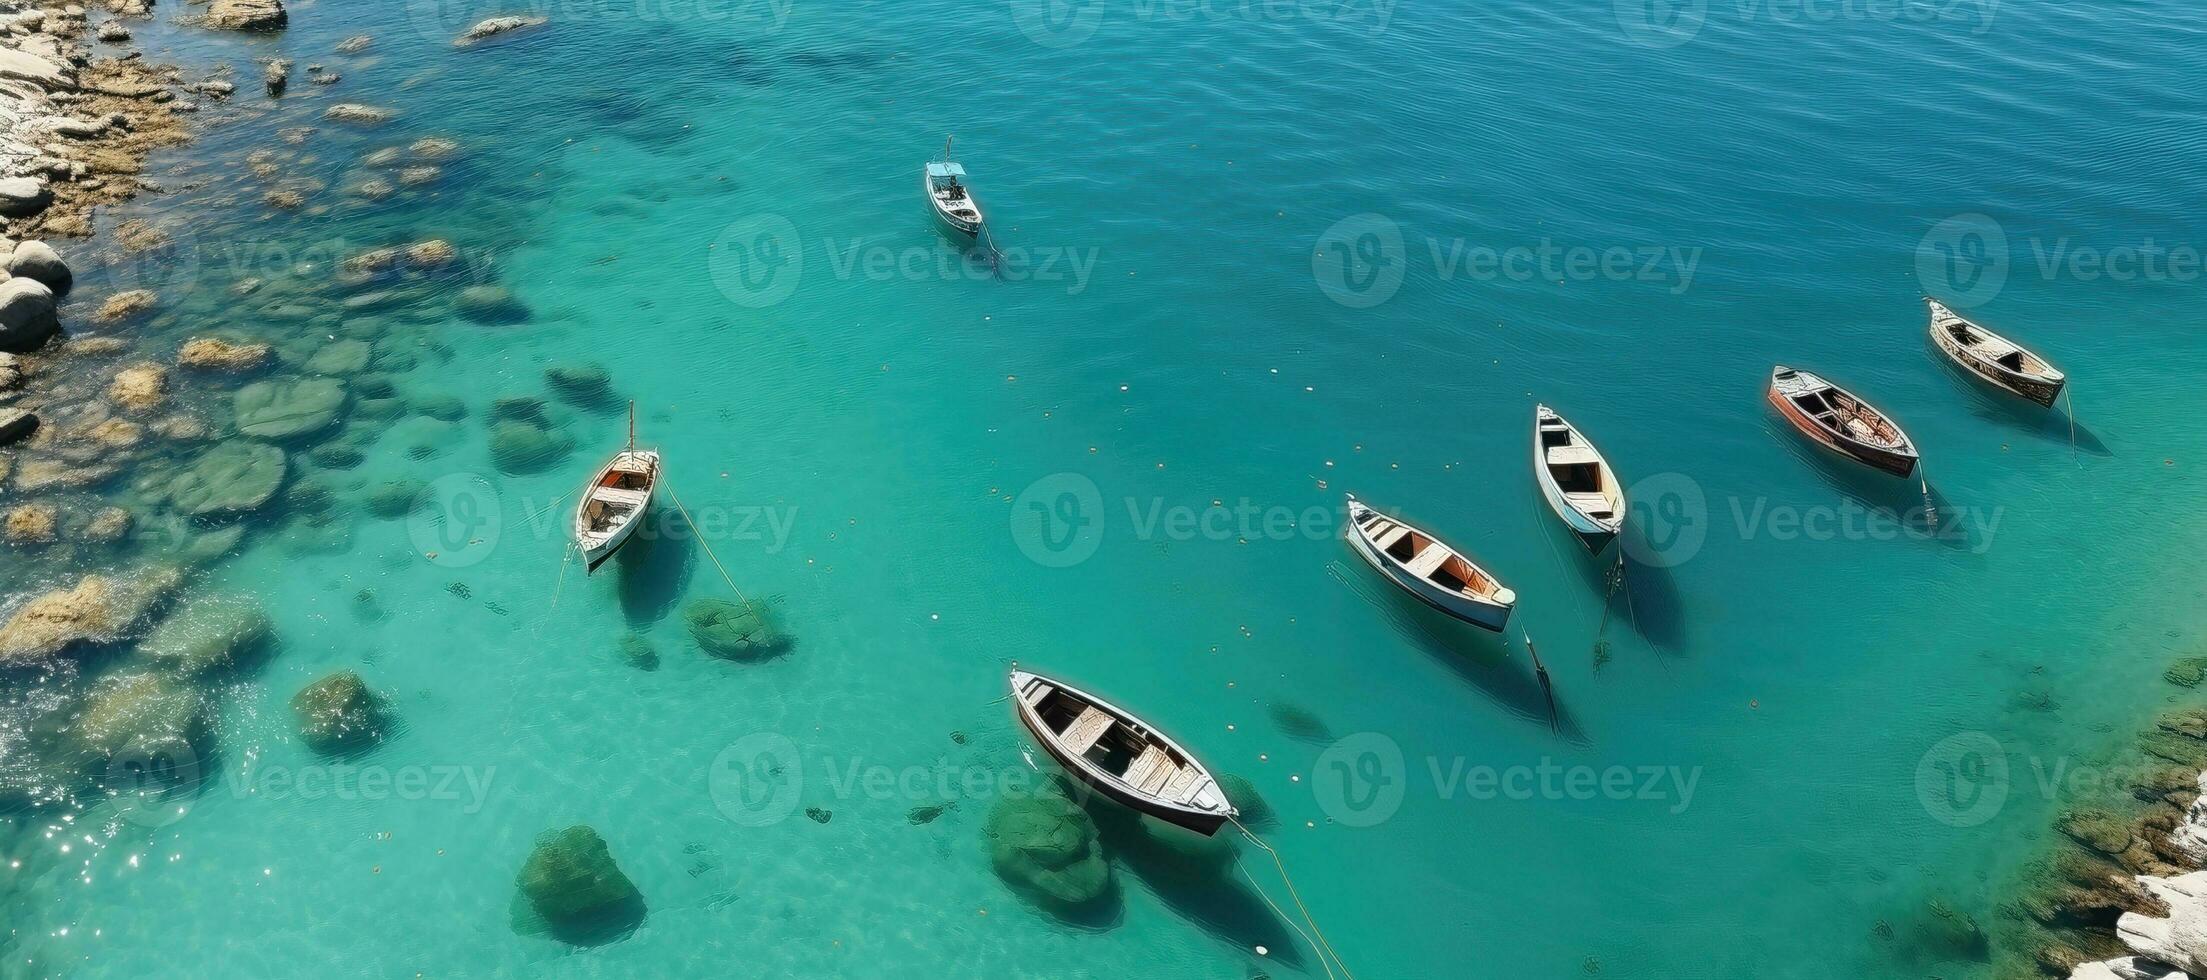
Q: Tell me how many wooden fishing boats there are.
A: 7